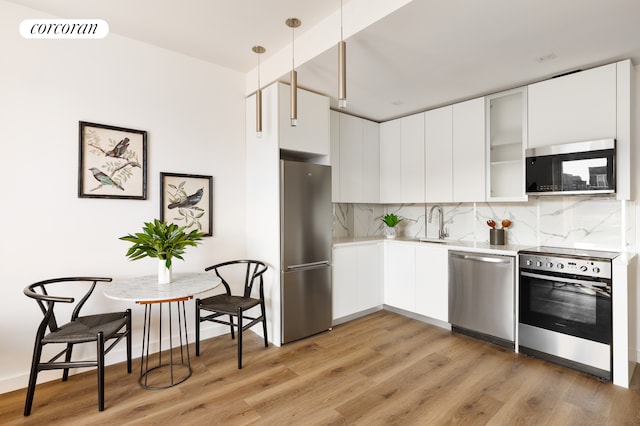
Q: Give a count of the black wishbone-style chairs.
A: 2